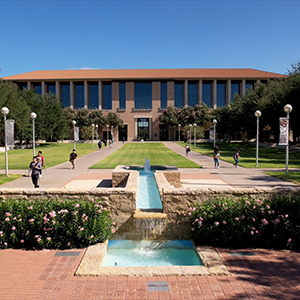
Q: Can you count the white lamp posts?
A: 14